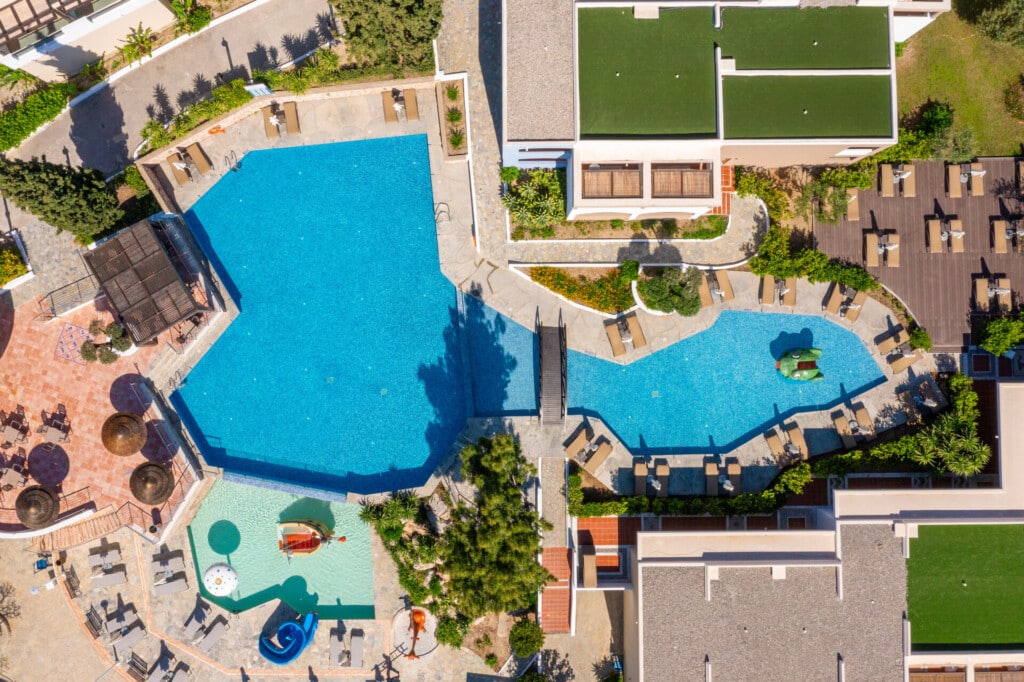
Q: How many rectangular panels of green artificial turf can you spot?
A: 4